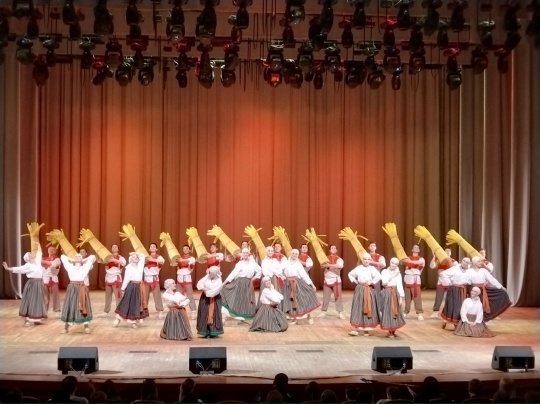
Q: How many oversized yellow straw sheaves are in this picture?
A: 14